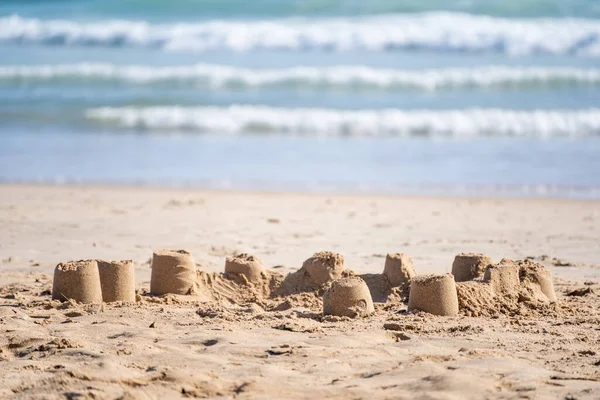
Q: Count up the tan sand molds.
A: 11